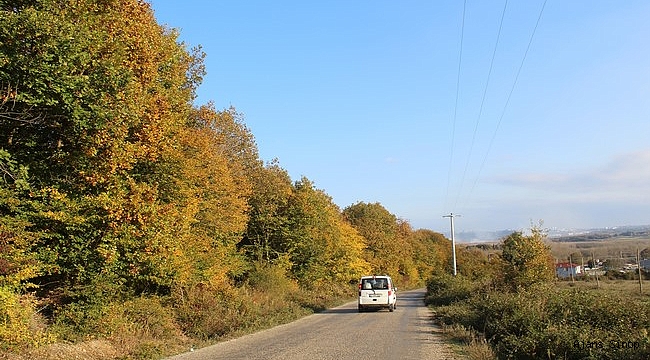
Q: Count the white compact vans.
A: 1